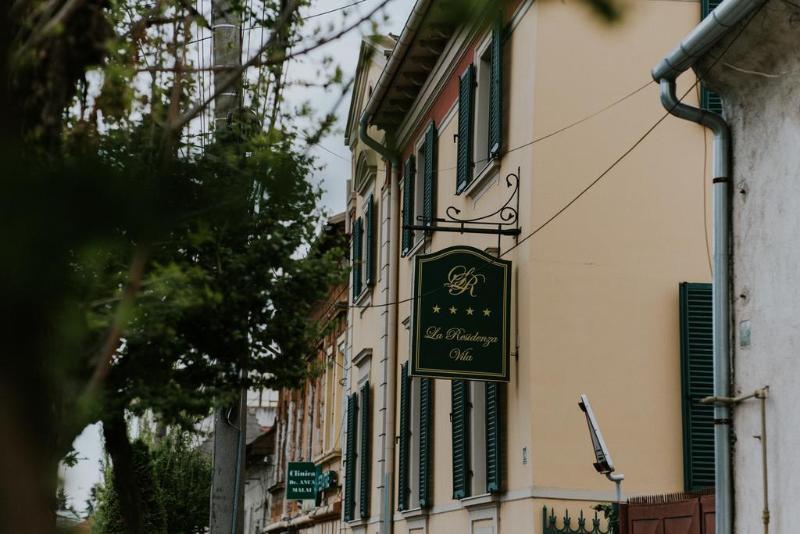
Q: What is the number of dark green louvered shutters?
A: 14